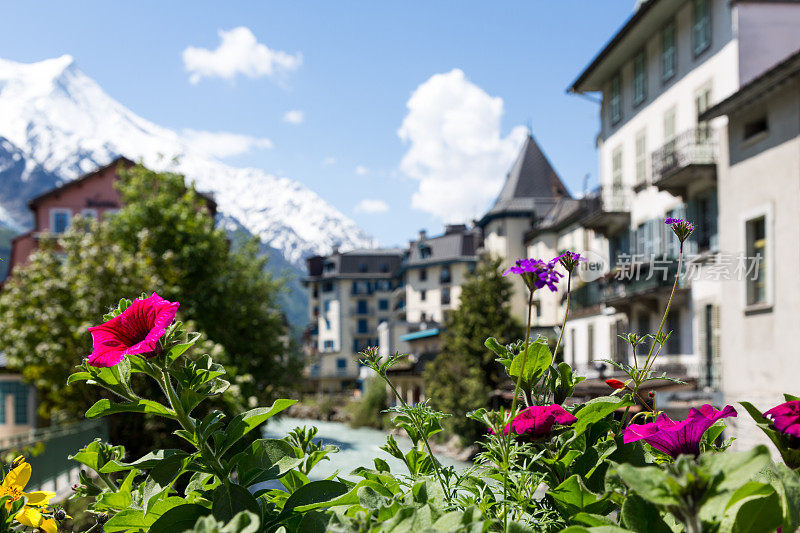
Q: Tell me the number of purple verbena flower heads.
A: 3